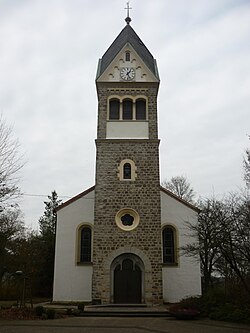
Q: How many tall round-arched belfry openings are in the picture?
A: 3